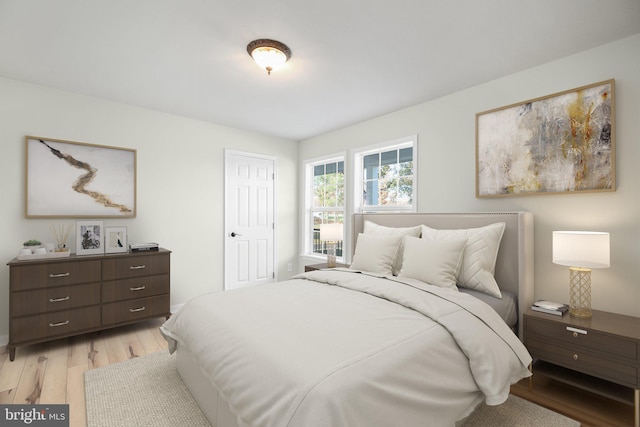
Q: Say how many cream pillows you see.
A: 4